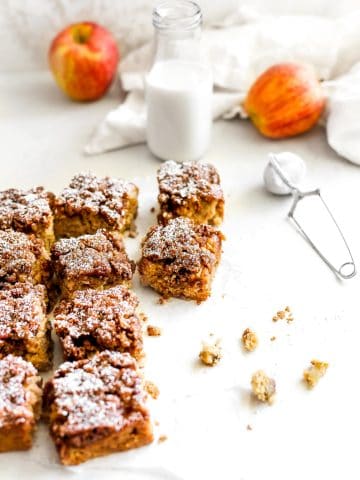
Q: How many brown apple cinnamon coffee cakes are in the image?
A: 10